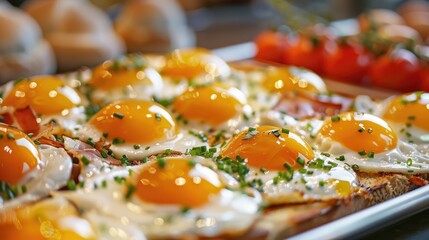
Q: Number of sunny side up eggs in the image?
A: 12